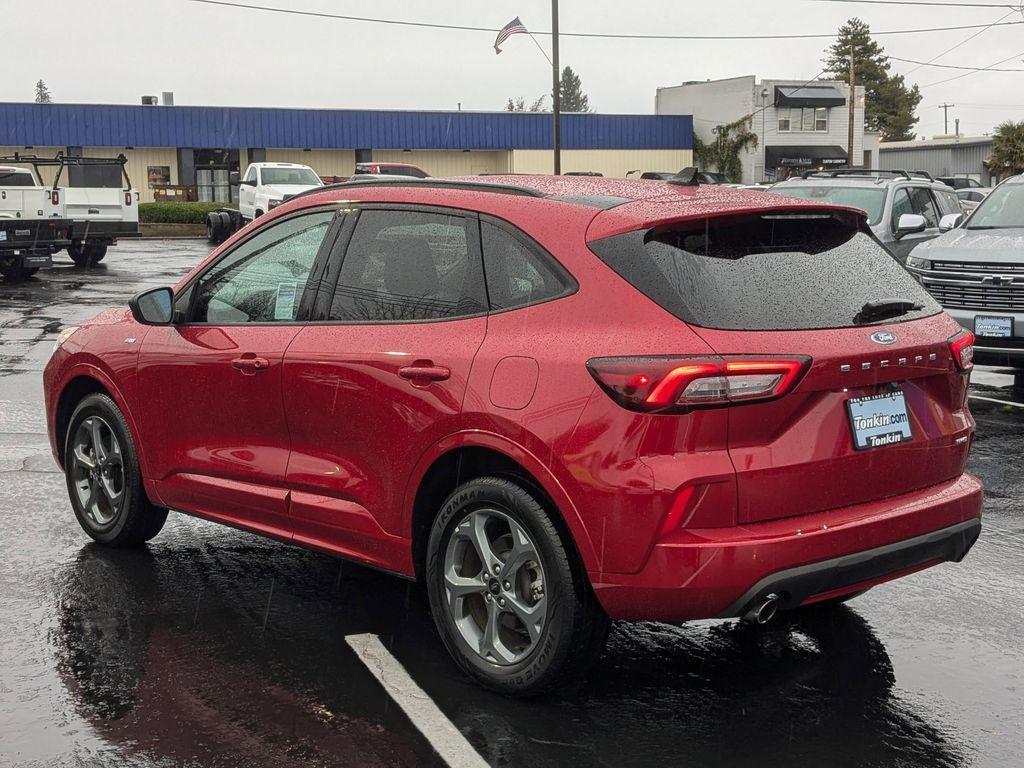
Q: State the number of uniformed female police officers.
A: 0